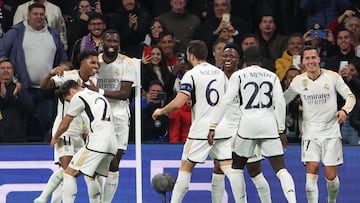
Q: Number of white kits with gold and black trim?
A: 7